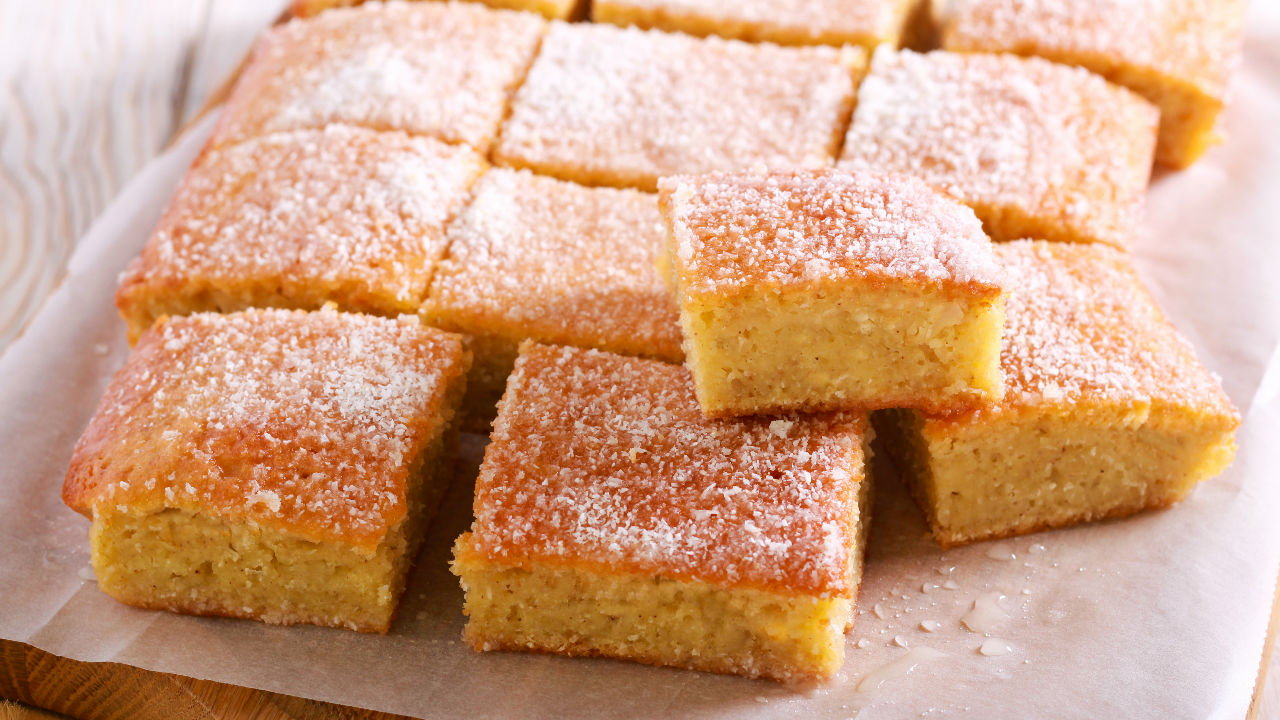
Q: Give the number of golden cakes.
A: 12